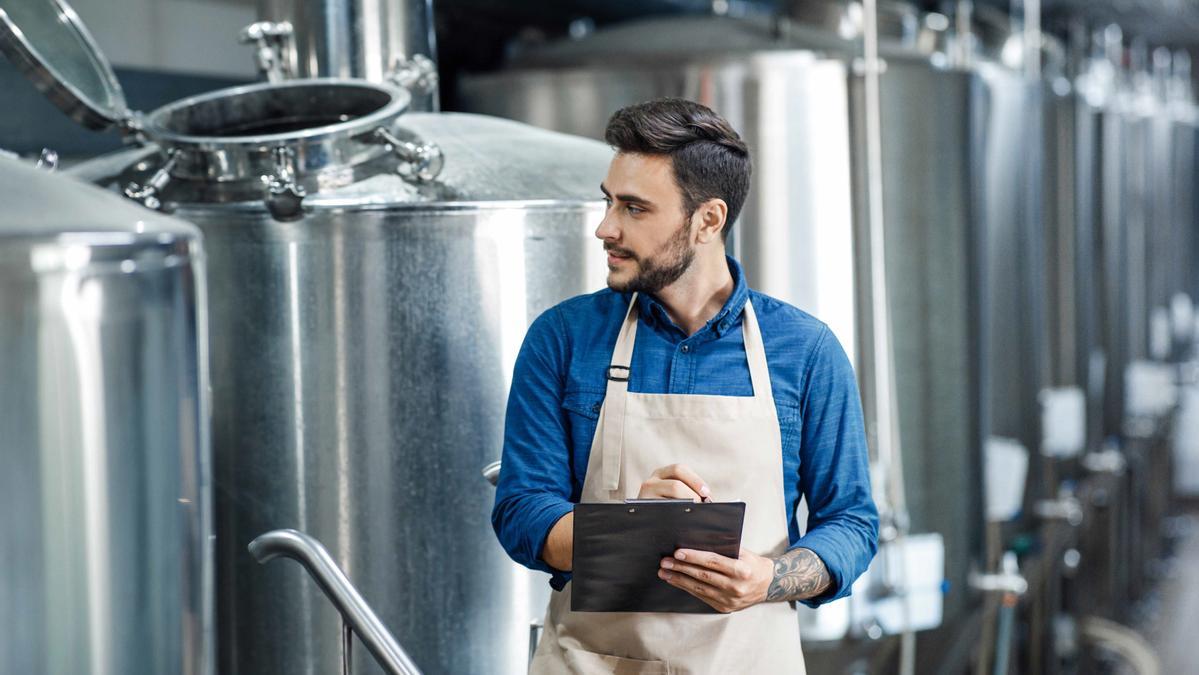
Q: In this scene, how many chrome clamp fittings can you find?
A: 5